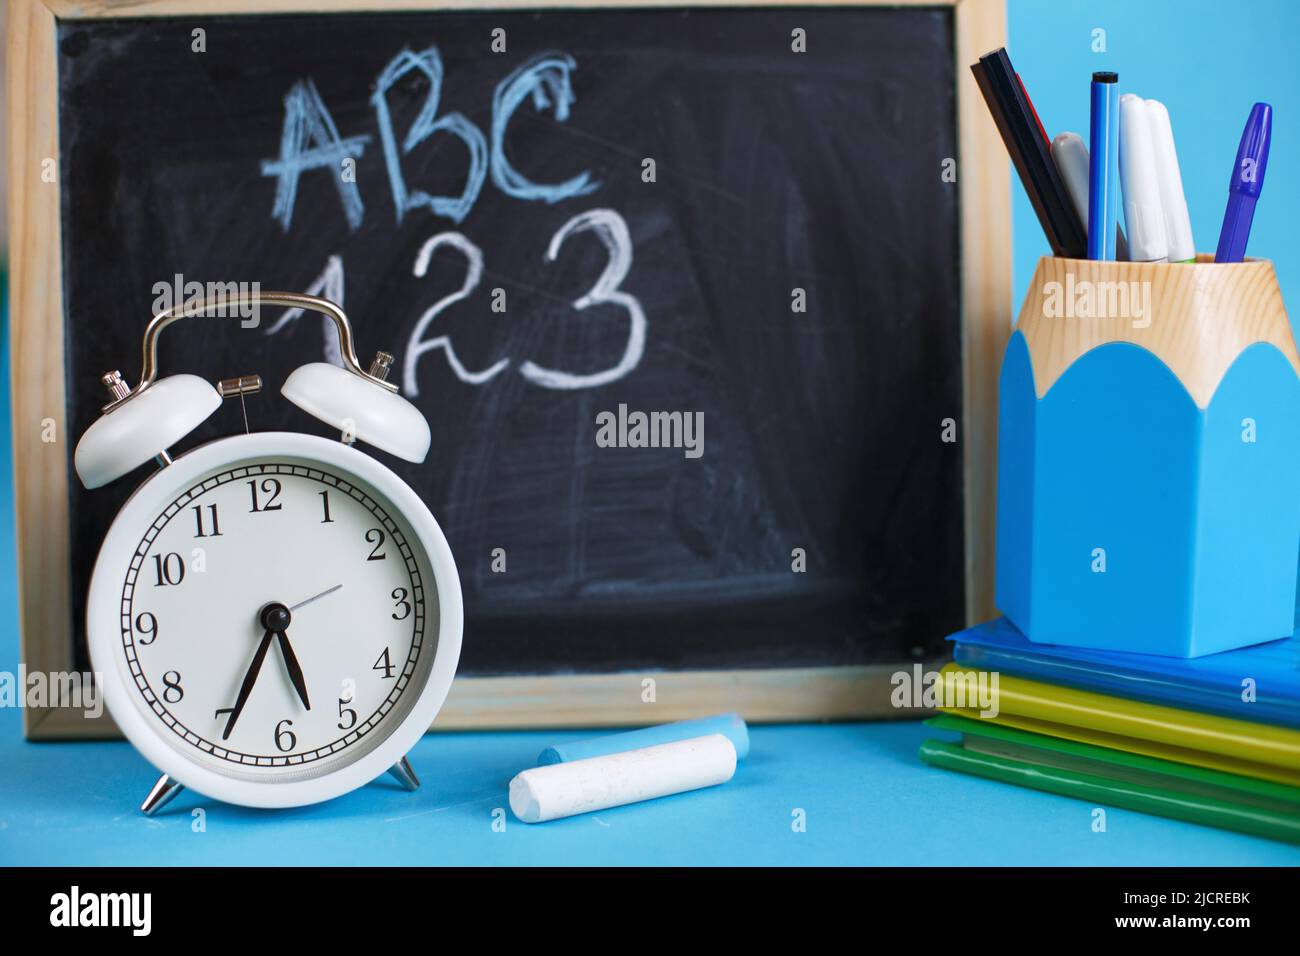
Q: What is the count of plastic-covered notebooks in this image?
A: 3